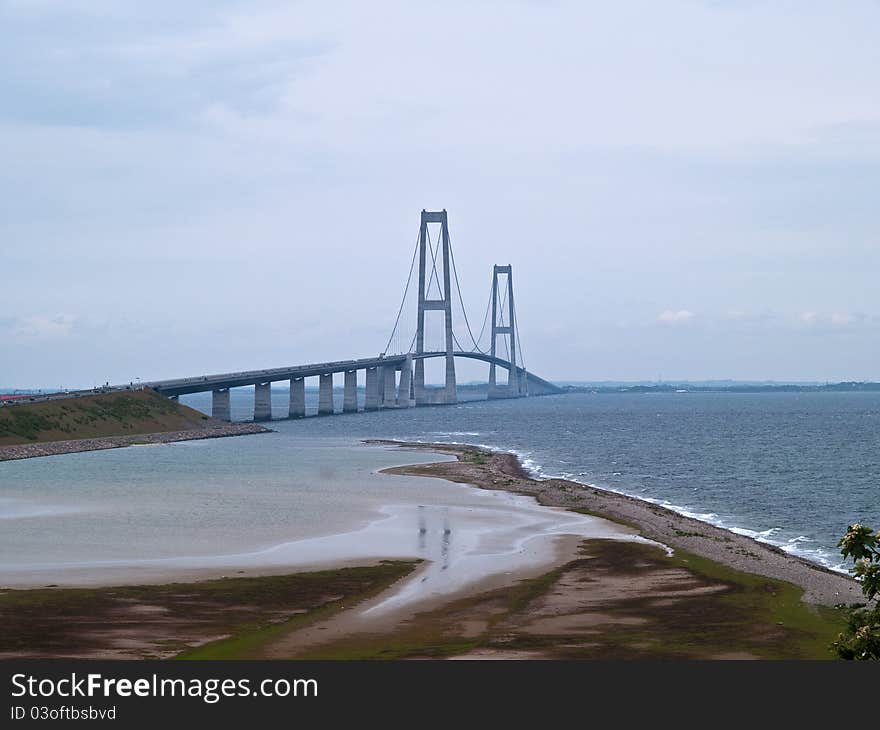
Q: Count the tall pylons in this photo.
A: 2